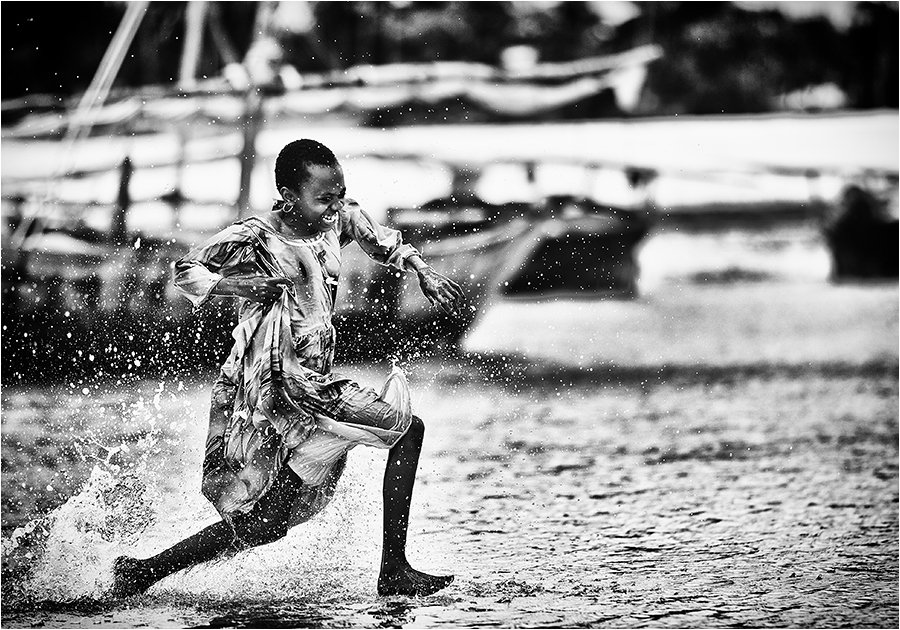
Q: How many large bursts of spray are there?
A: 1